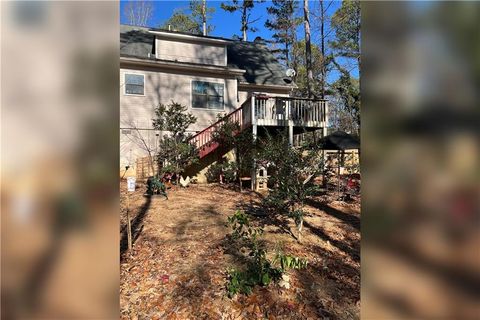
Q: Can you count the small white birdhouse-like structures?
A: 1